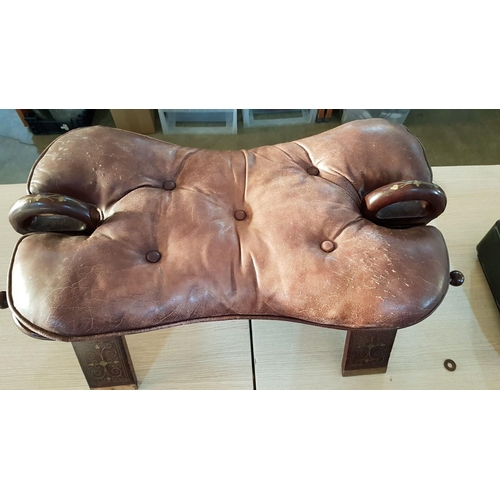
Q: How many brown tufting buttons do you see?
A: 5